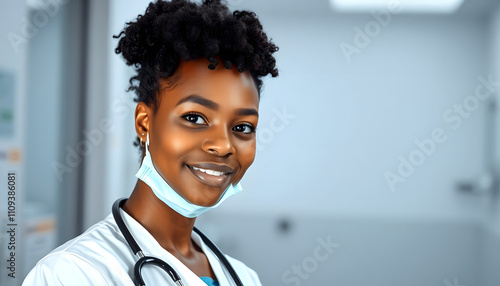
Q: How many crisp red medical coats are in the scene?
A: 0